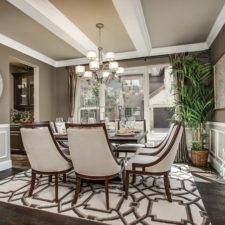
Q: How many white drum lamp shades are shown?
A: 8